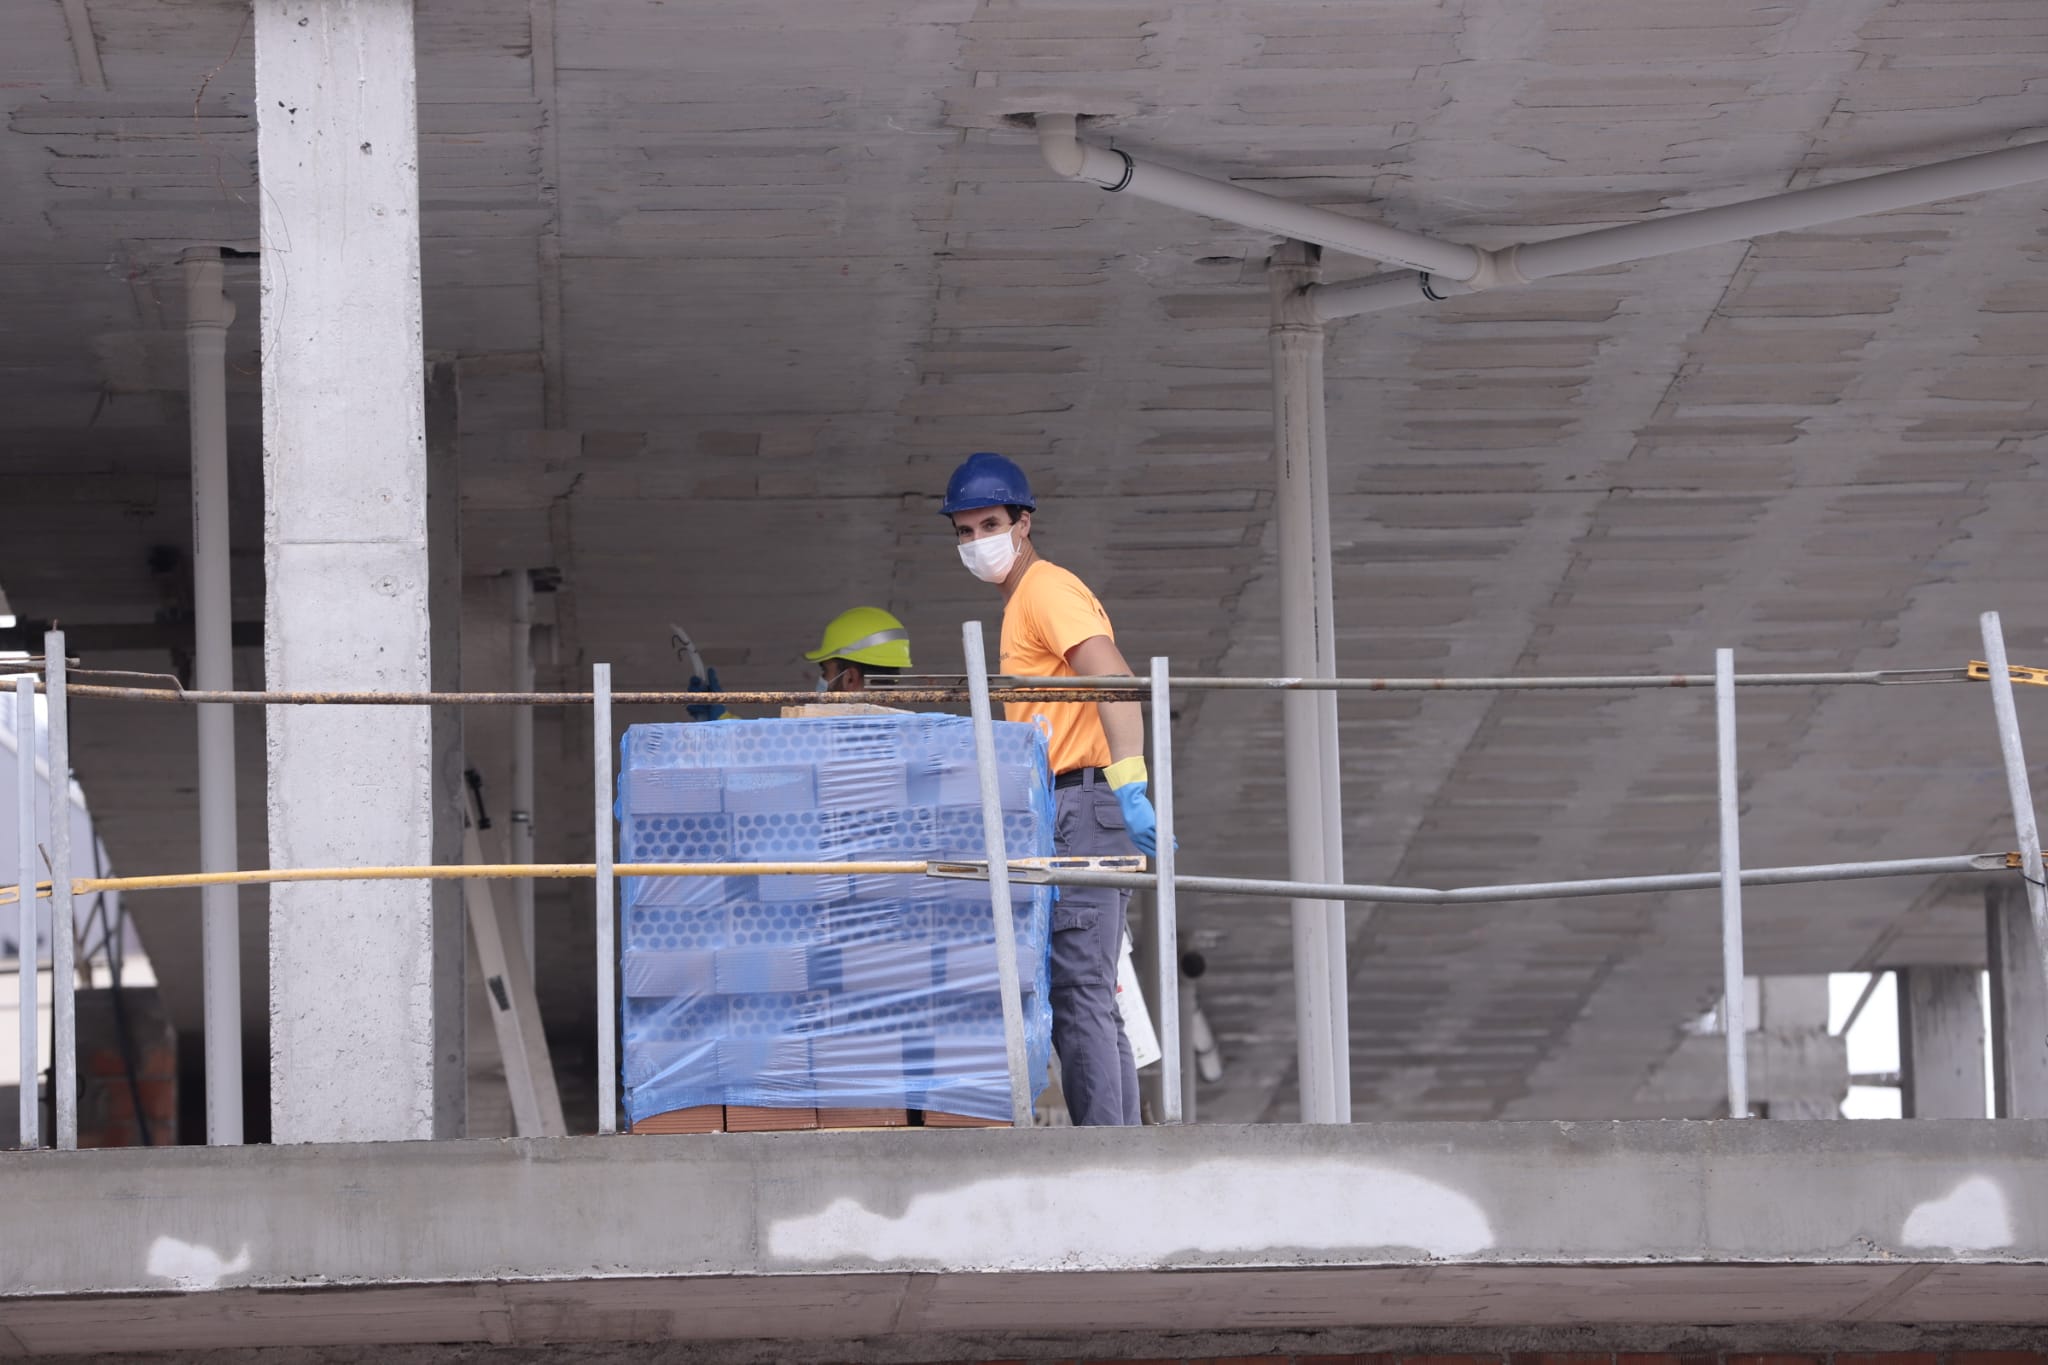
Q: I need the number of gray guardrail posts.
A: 7